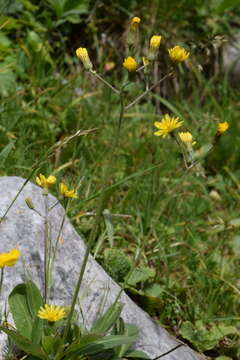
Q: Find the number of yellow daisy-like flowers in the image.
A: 12